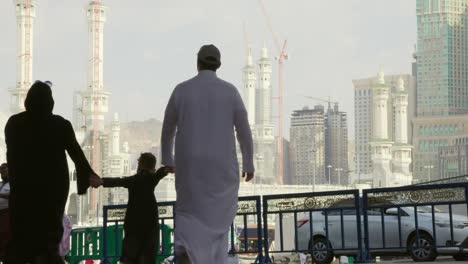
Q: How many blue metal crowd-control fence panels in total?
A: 4